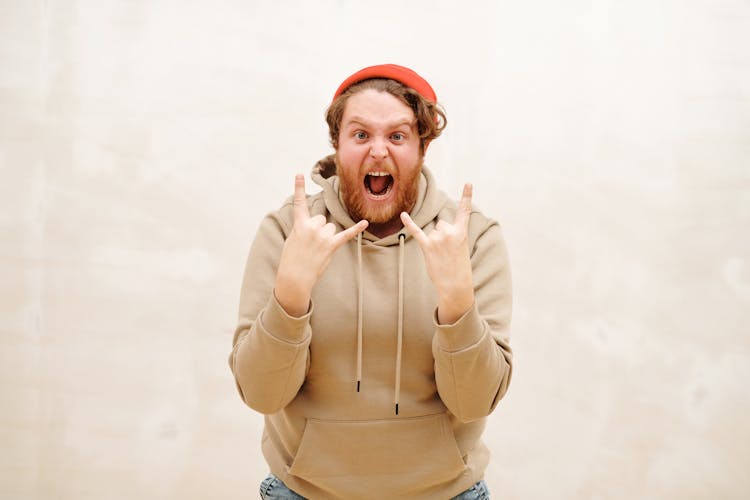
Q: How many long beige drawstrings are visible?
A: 2